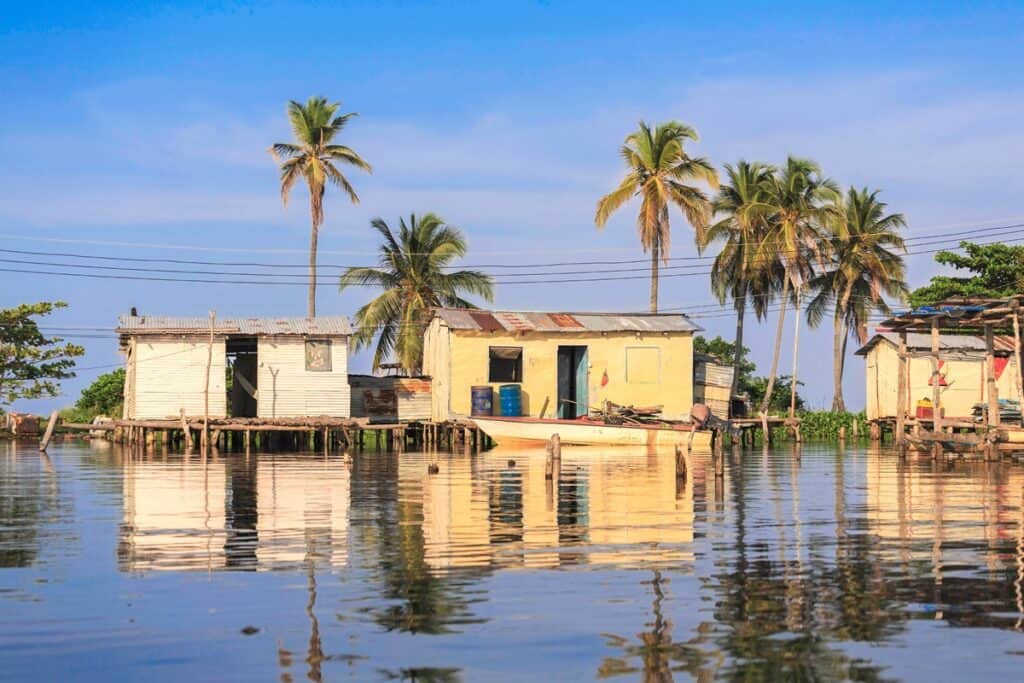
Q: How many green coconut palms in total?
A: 6